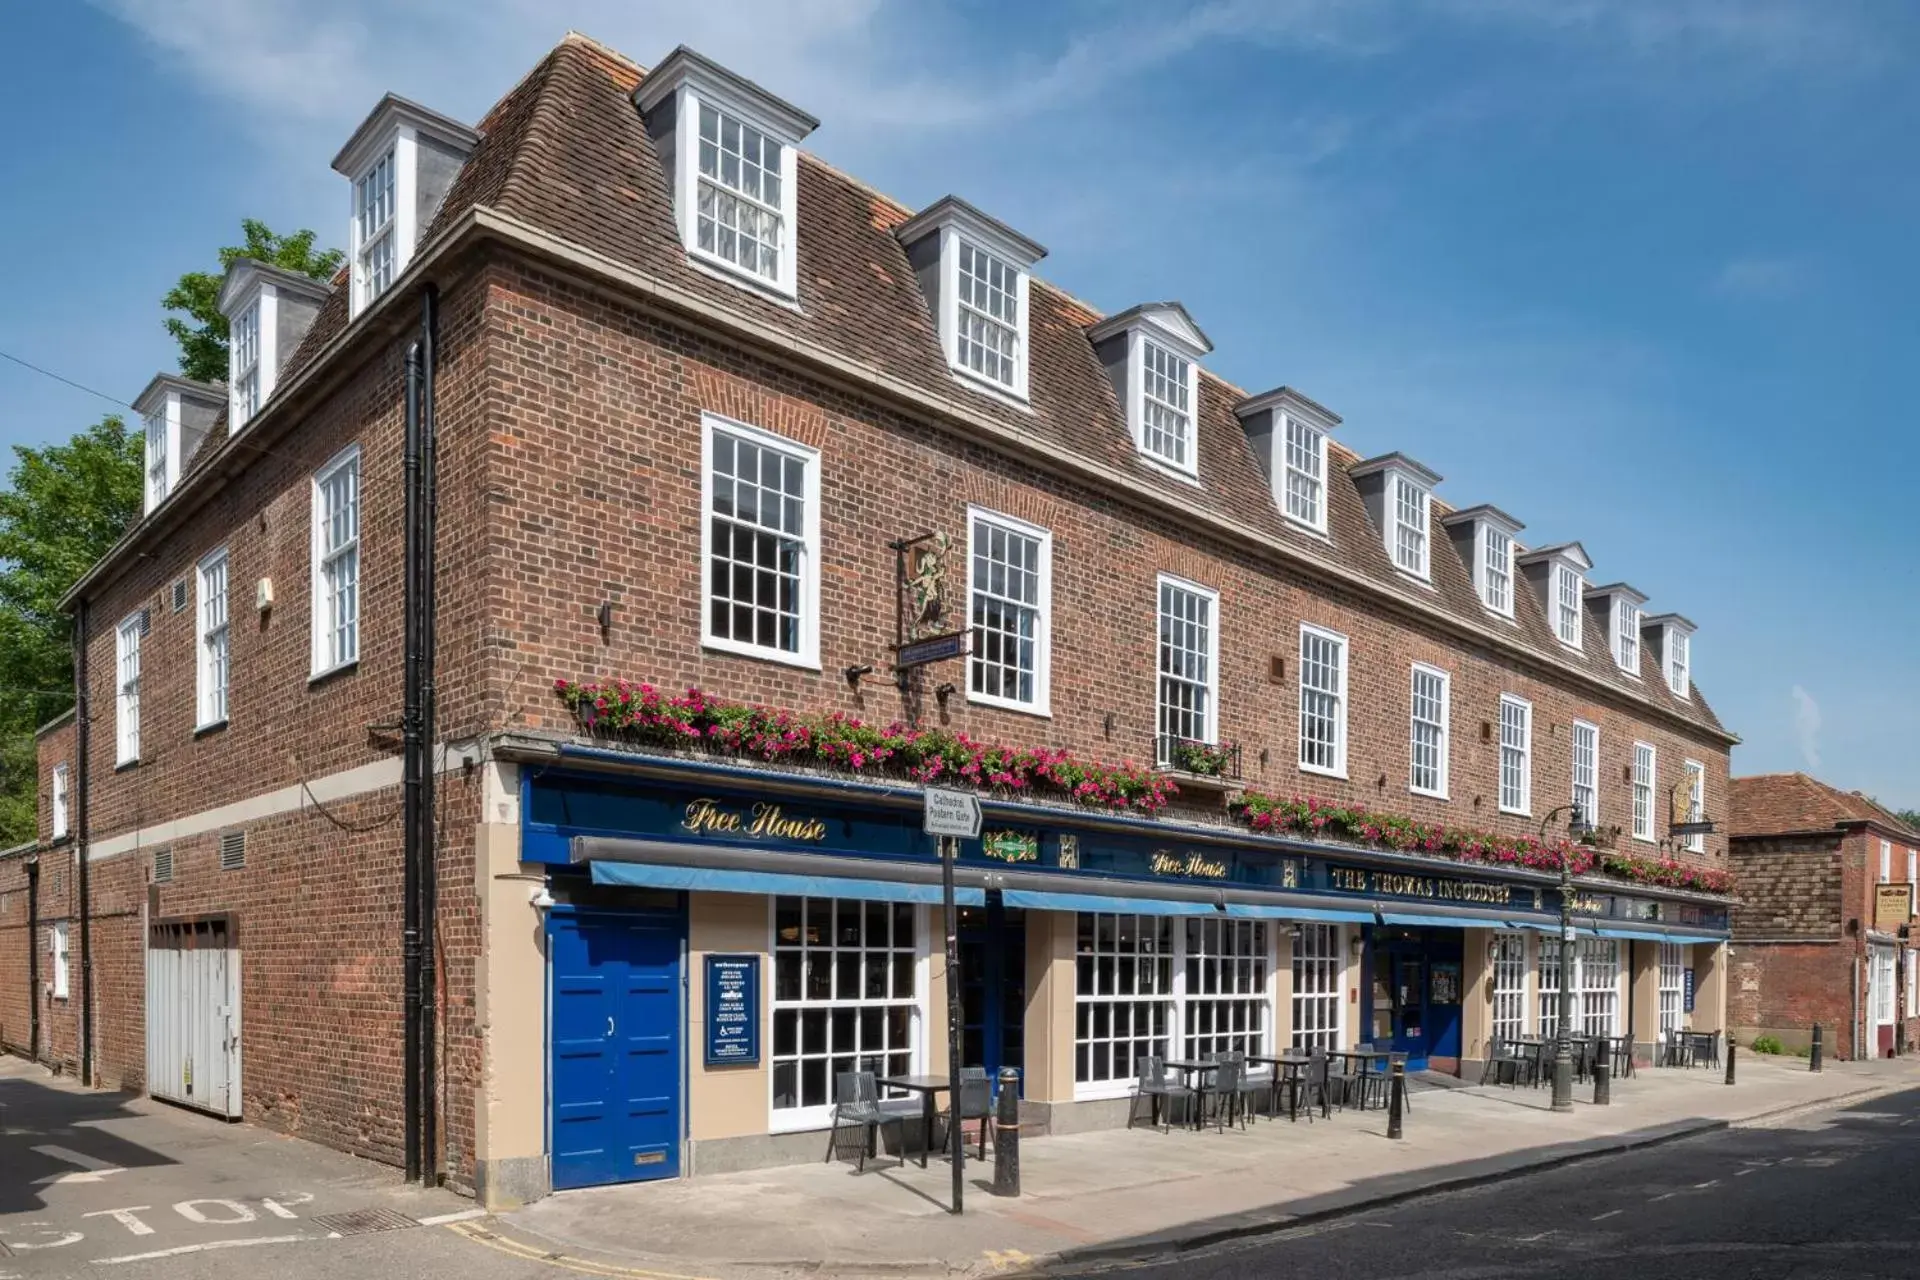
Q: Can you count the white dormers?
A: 12